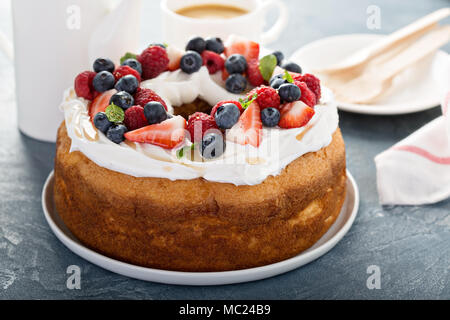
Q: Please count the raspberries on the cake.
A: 12